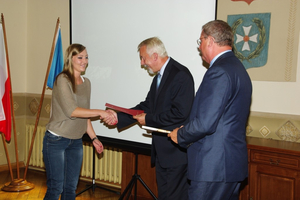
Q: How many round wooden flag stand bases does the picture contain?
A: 1